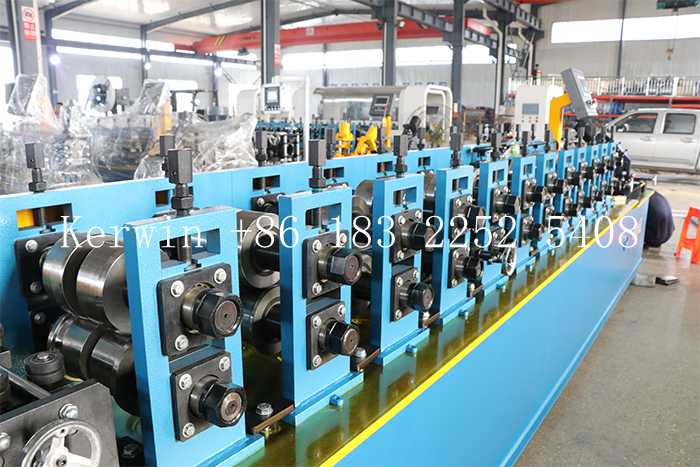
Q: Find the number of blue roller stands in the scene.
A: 12